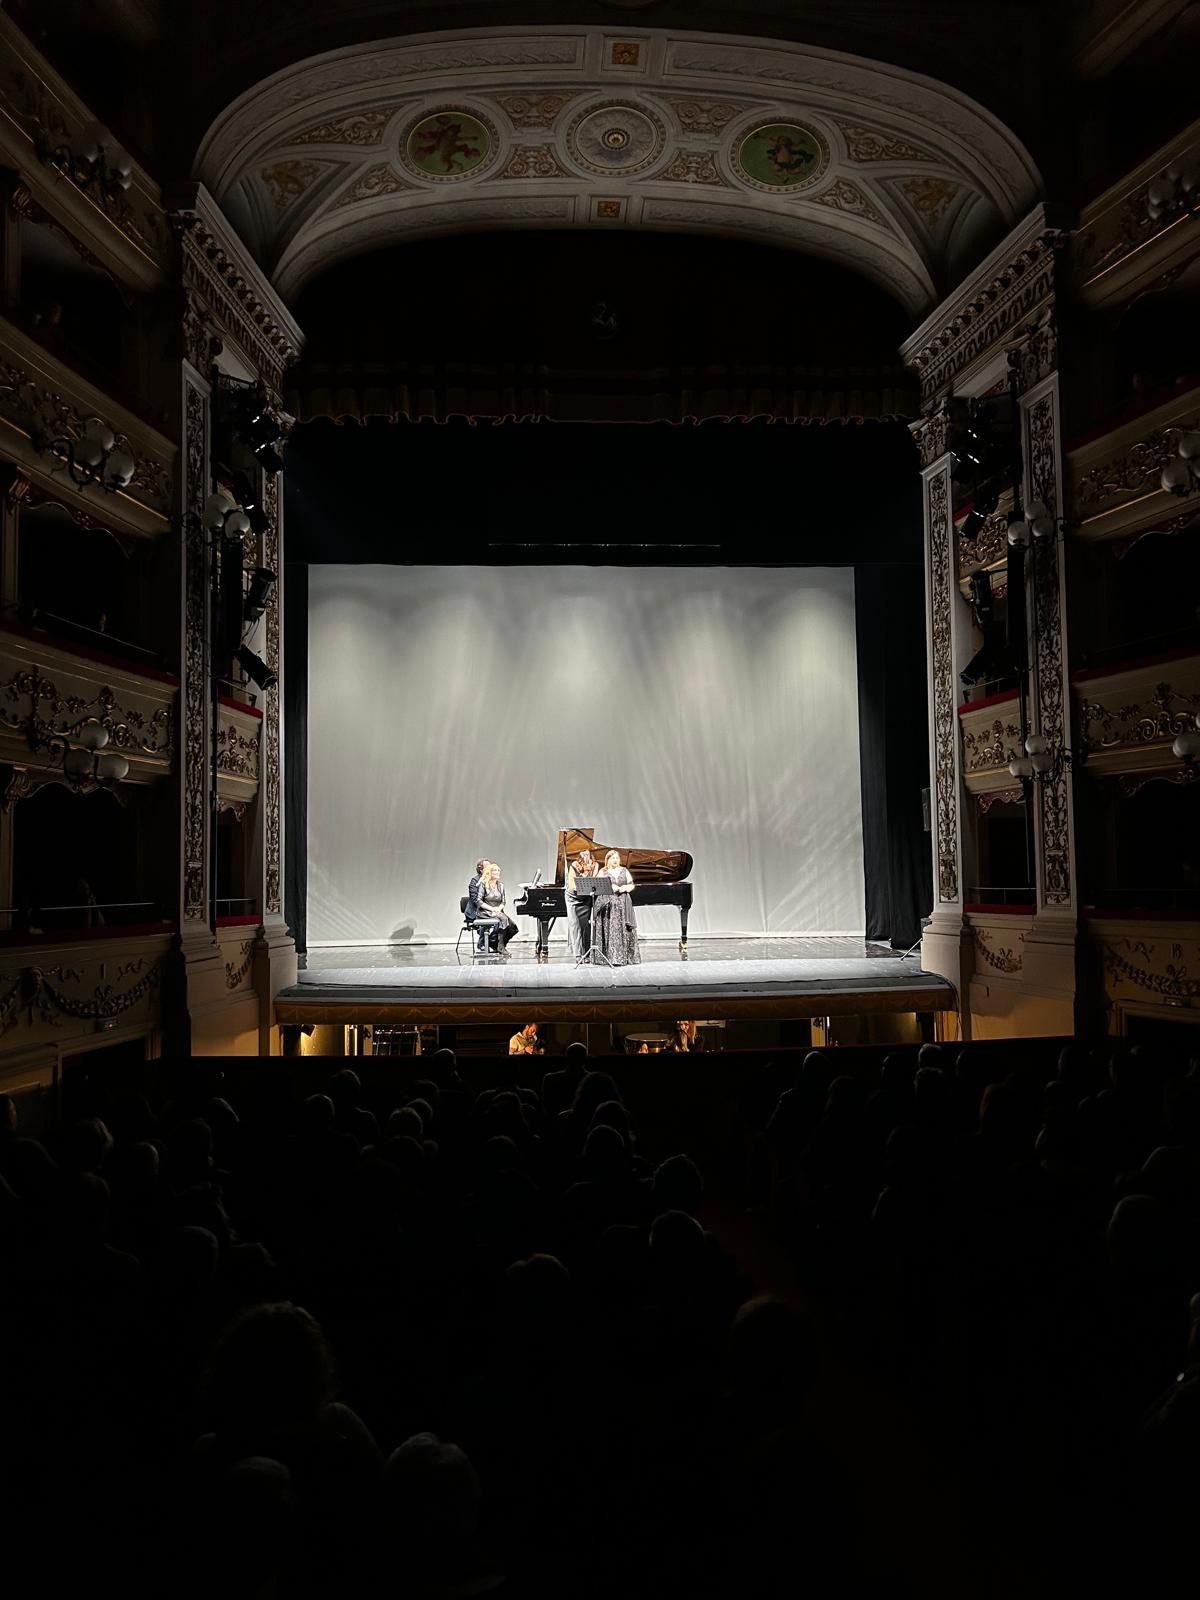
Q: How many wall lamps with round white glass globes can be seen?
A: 9